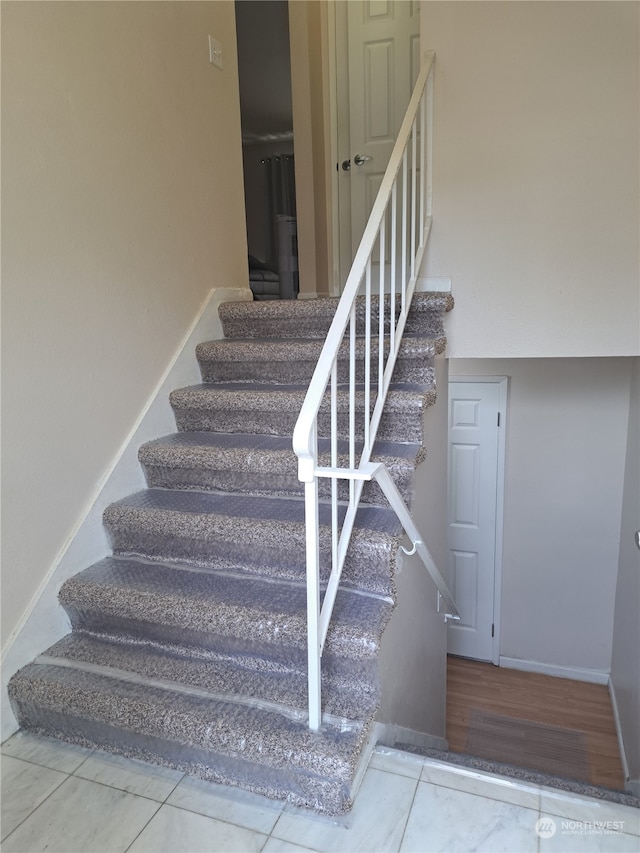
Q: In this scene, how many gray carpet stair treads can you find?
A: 7